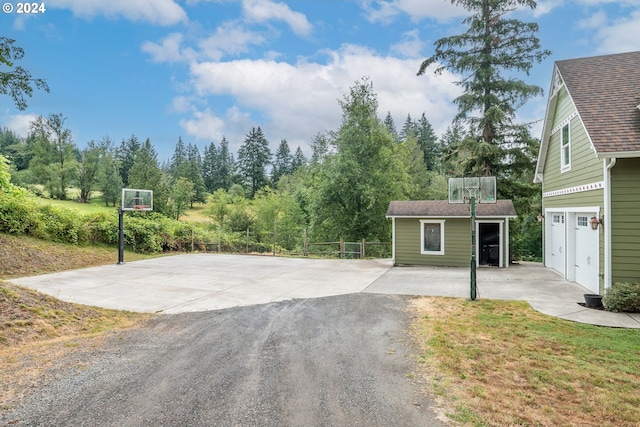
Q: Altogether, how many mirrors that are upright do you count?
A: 0